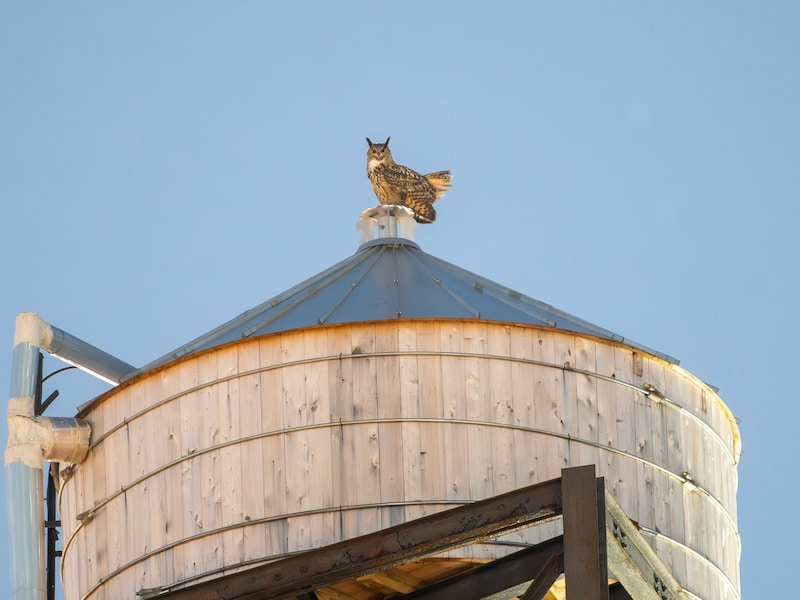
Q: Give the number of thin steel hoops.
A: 4